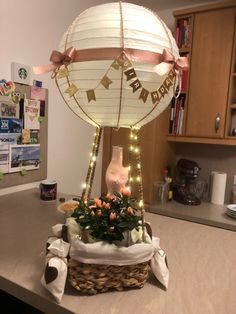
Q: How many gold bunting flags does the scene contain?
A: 13